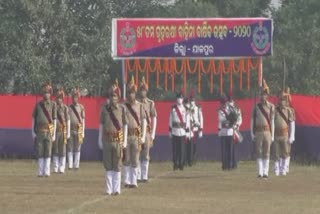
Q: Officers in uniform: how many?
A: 14